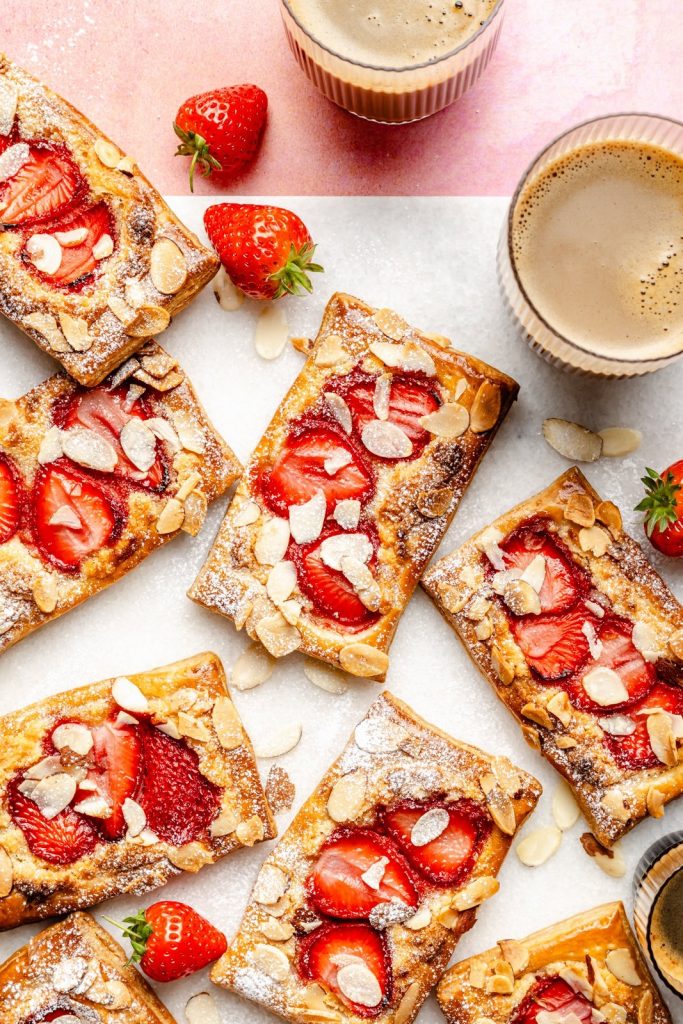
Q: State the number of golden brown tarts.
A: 8